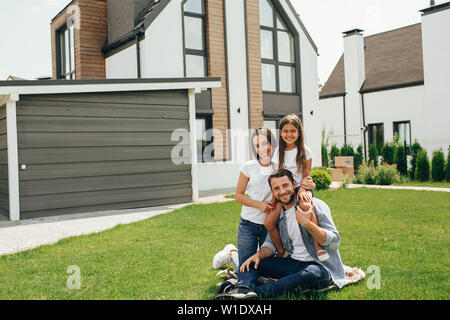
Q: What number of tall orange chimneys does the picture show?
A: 0